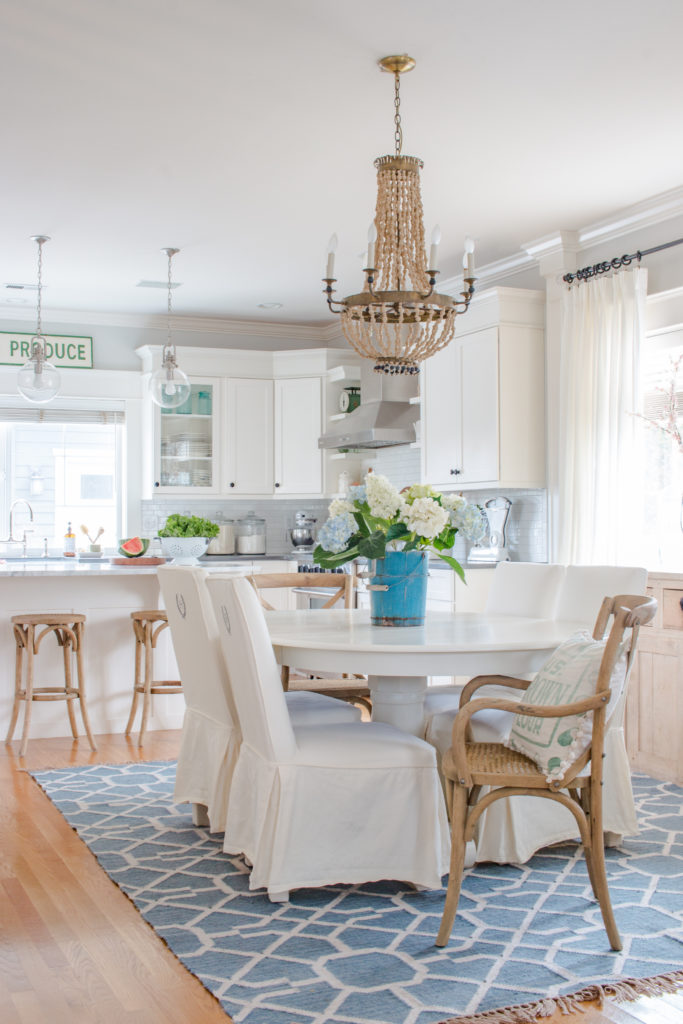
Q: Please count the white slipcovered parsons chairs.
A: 4